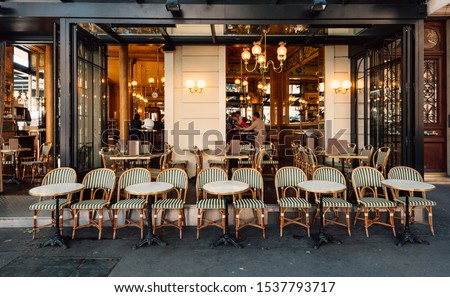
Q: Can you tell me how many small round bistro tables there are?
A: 5